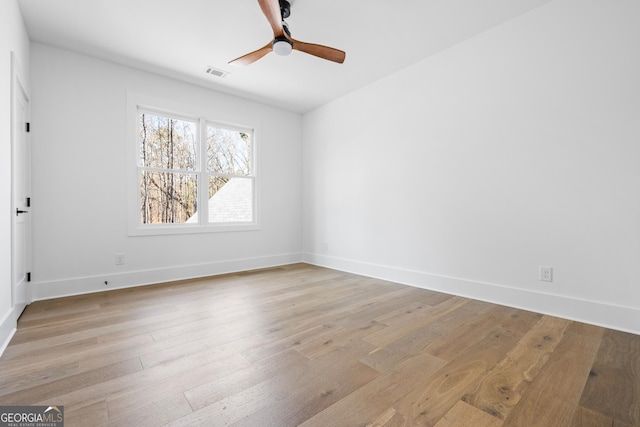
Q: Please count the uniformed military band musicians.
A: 0